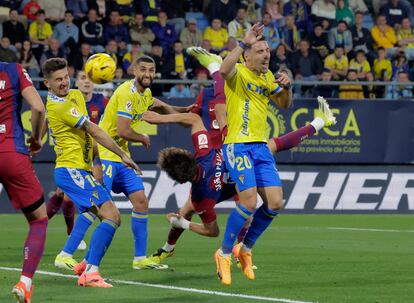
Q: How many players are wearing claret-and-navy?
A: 4